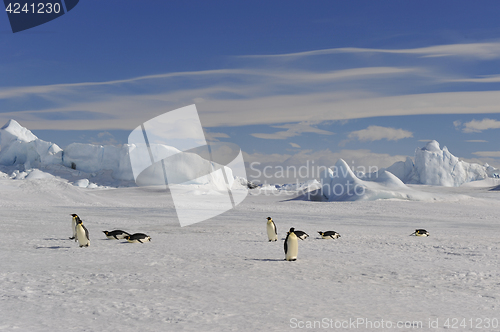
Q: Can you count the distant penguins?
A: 9